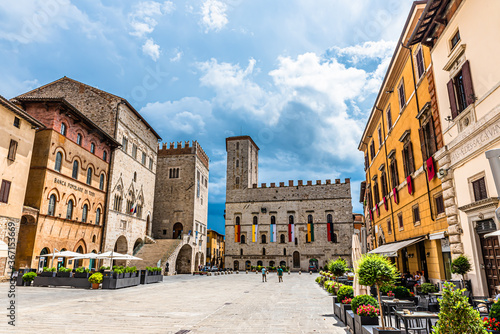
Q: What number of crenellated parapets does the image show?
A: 2